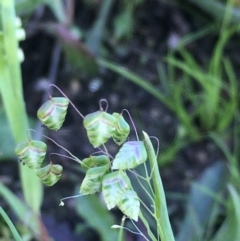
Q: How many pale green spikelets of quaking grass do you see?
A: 10